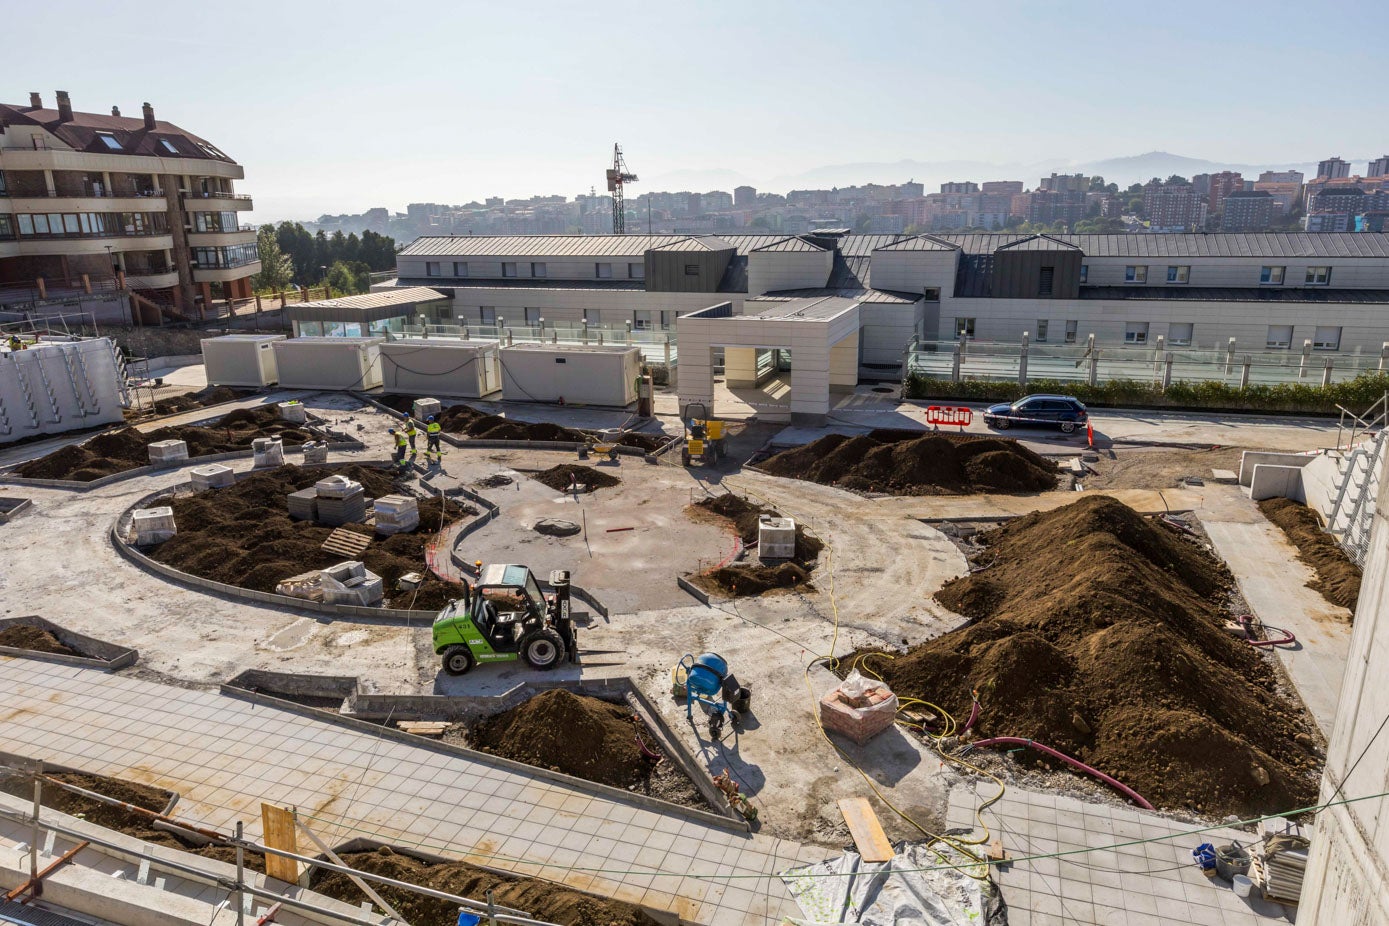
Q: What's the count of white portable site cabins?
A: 4